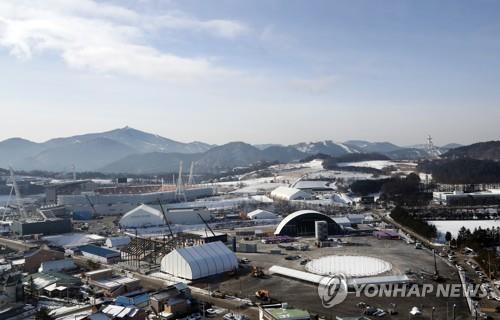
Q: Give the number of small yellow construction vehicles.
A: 2